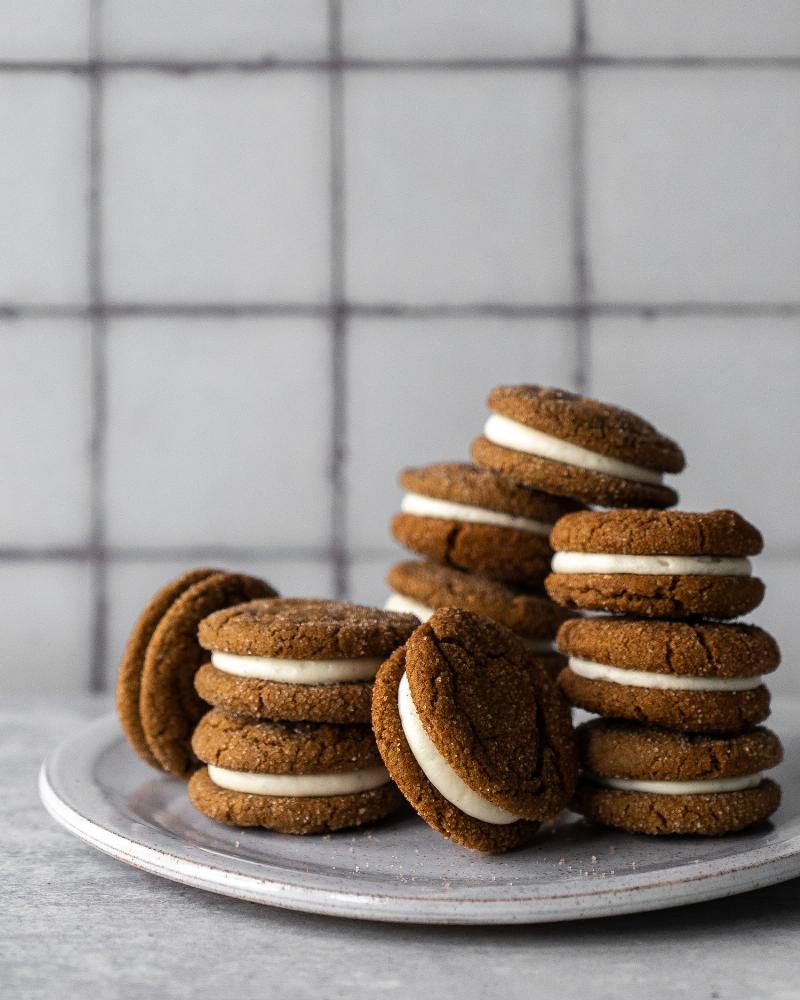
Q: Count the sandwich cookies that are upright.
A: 2